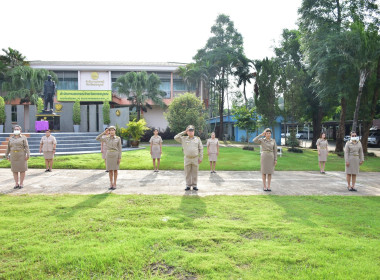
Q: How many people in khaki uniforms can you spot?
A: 10